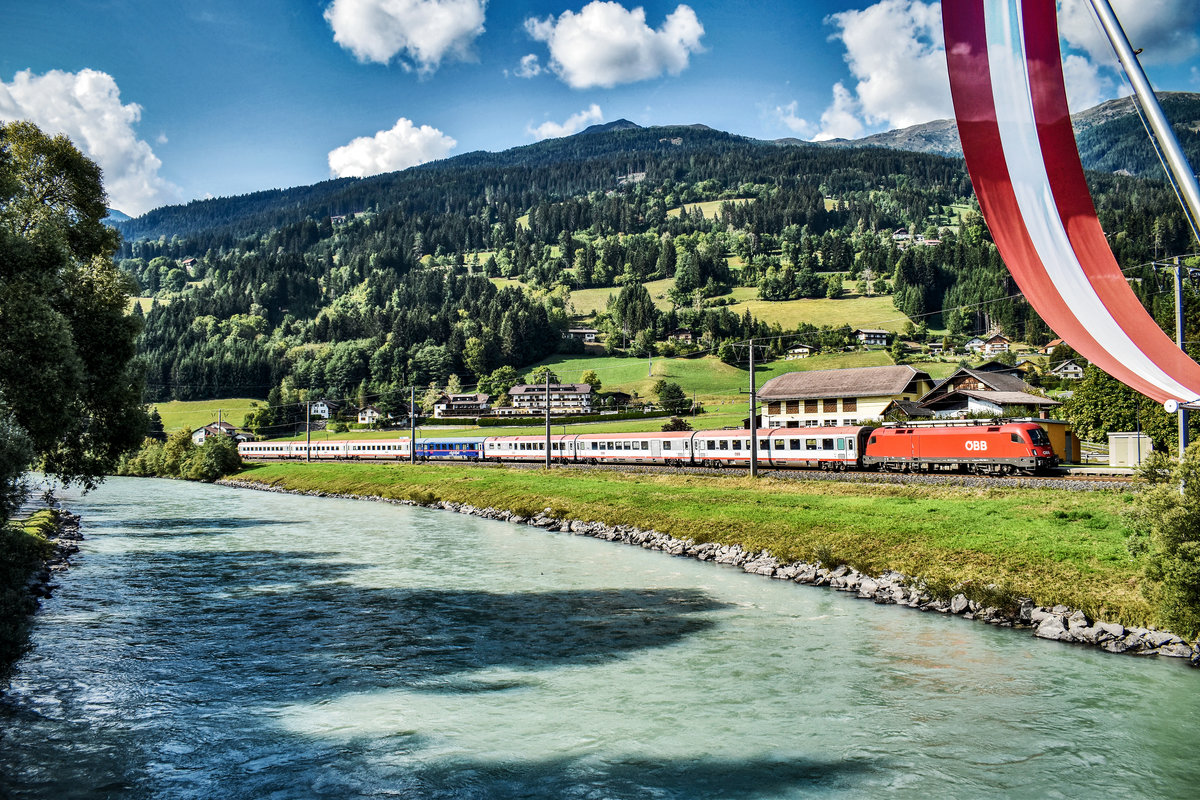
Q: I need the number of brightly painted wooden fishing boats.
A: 0